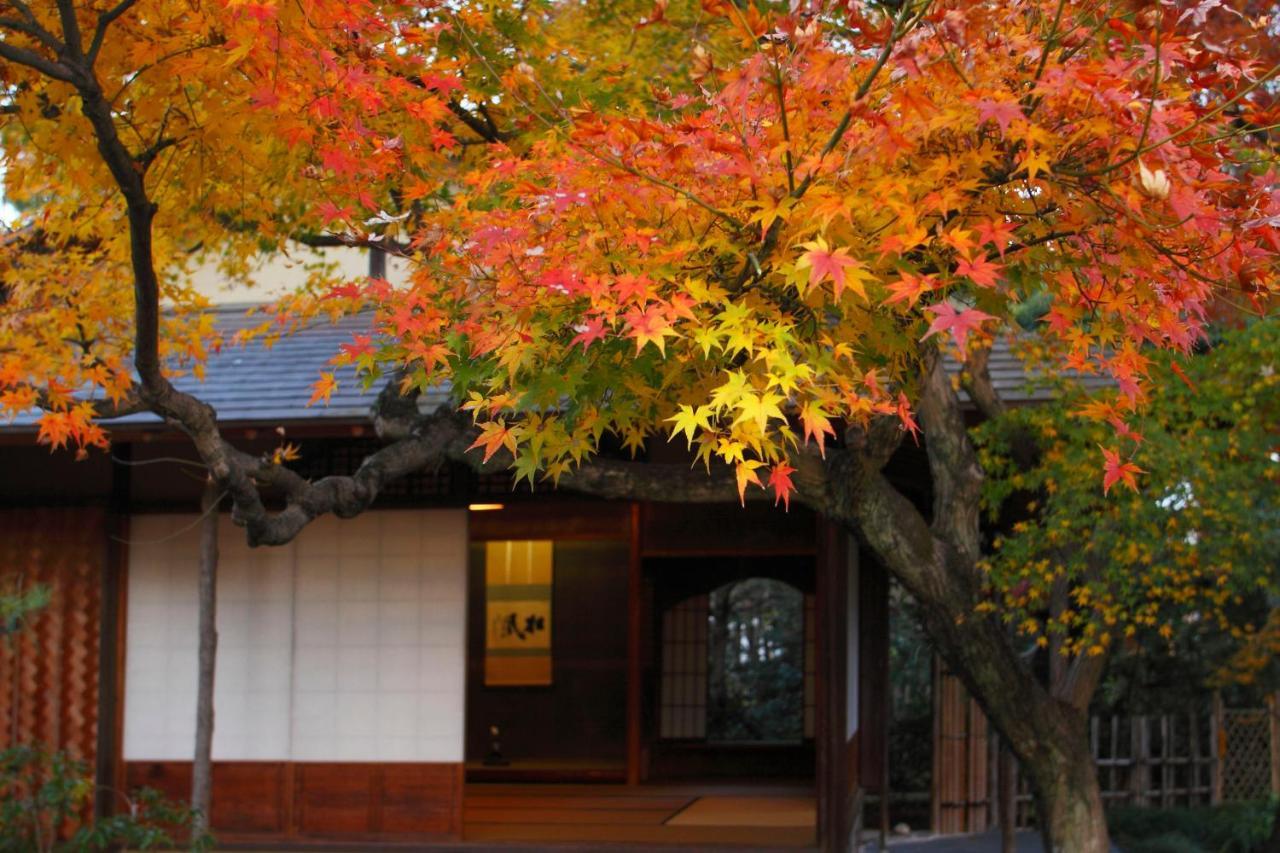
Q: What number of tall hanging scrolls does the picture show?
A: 1